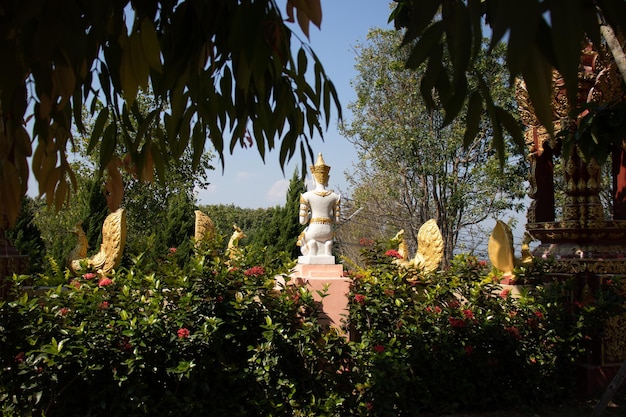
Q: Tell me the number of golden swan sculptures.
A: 4